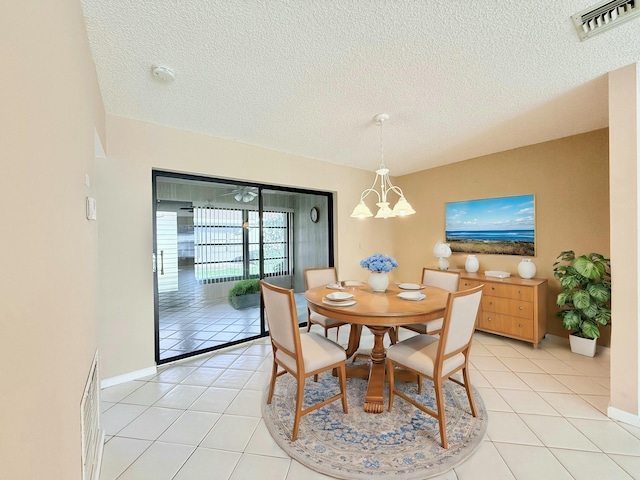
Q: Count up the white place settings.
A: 4